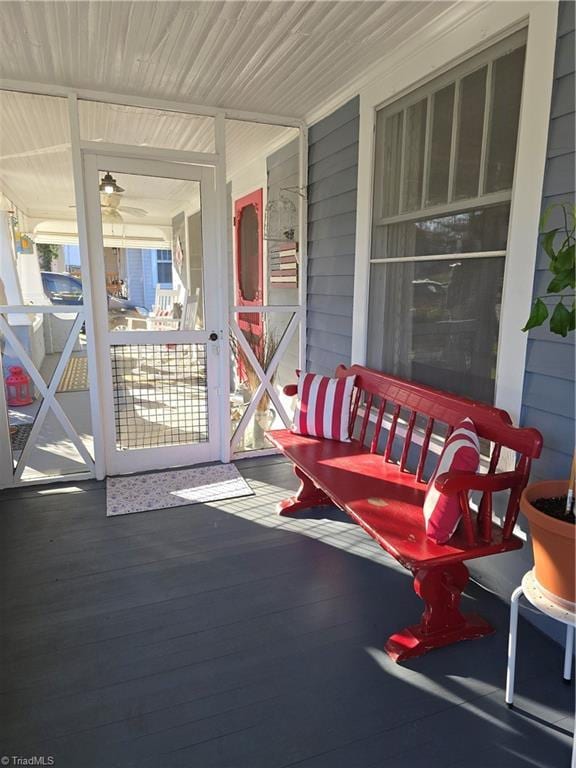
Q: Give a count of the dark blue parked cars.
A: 1